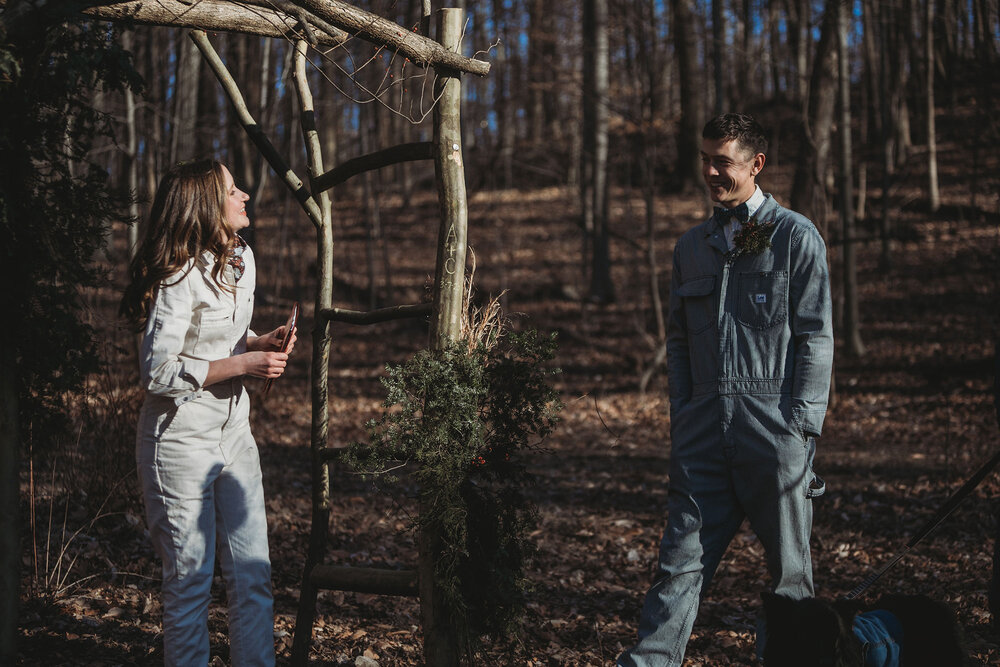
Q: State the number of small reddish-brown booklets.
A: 1